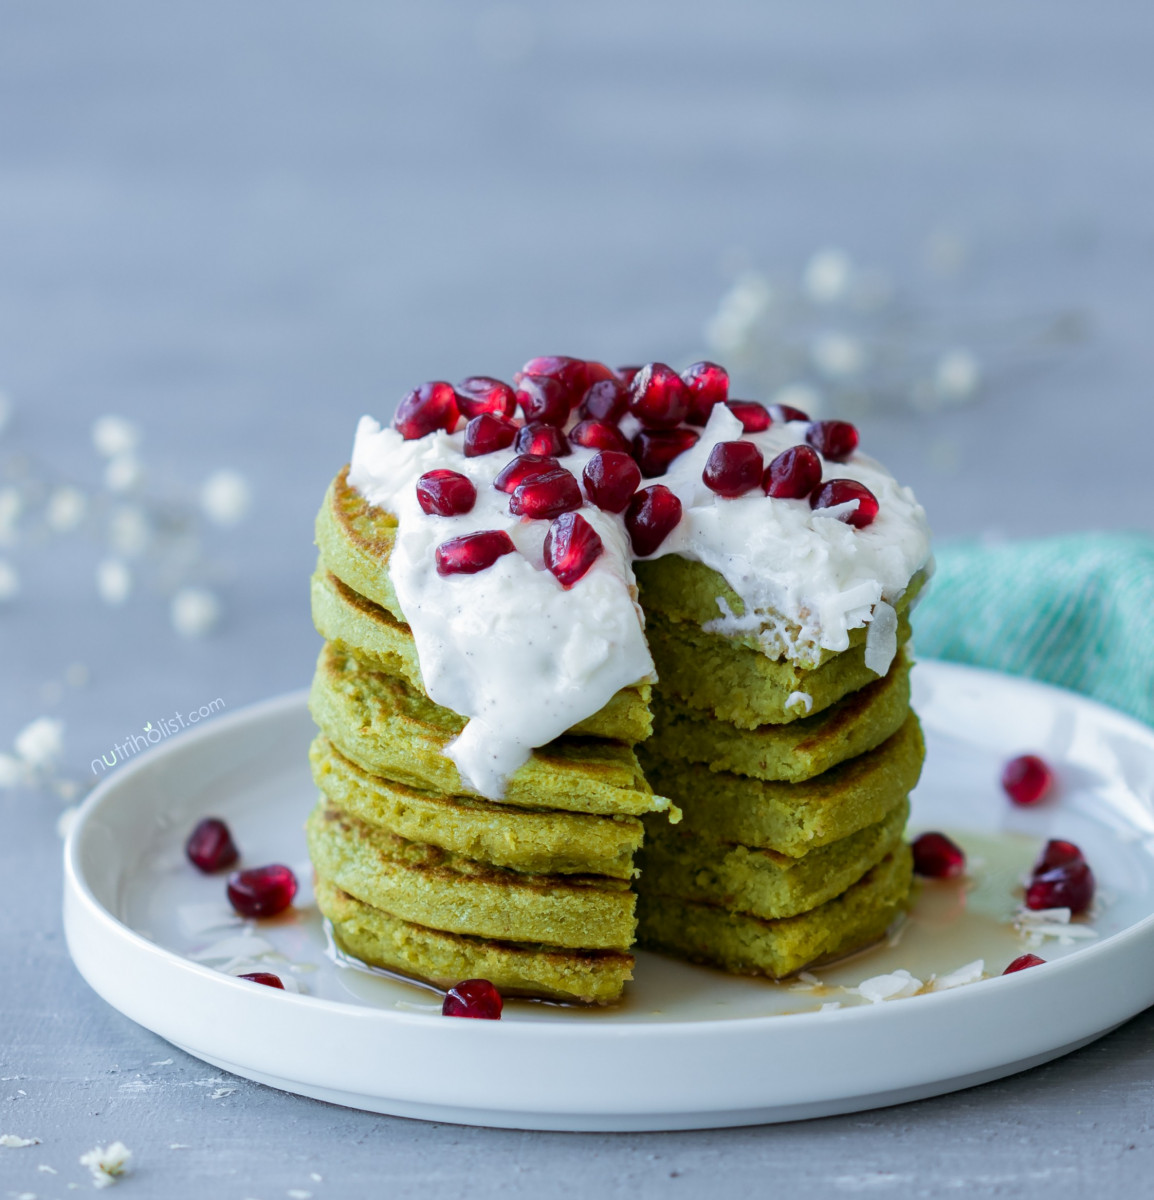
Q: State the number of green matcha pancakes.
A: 6